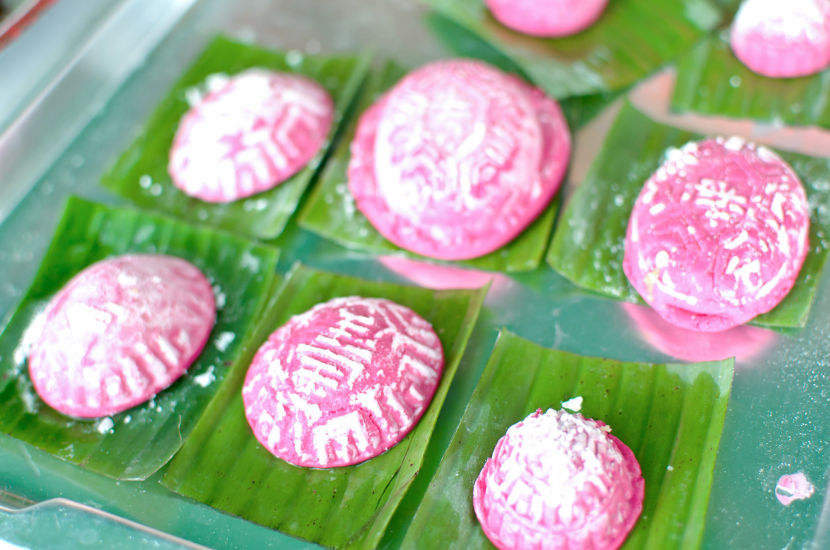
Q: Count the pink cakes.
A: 8